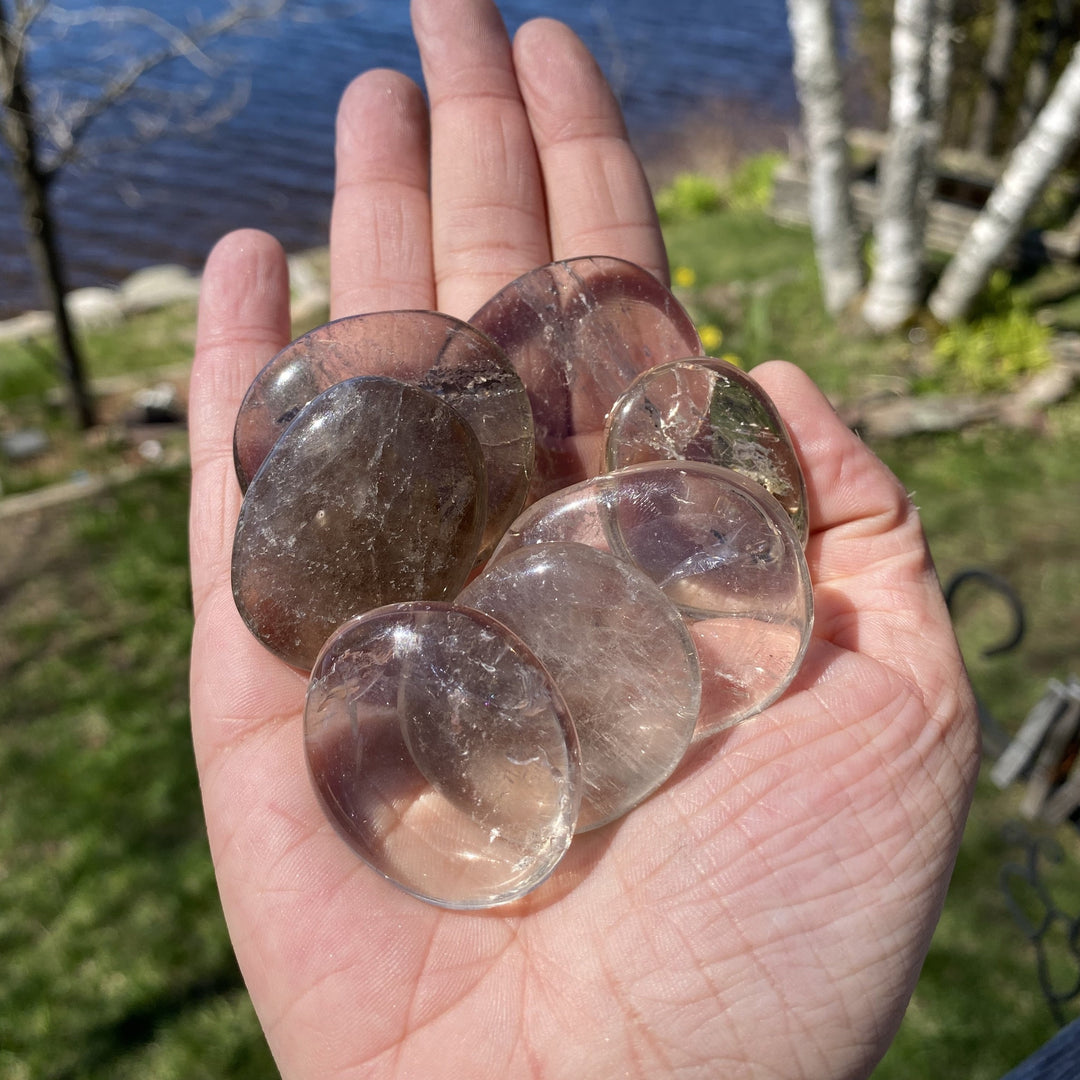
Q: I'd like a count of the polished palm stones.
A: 7